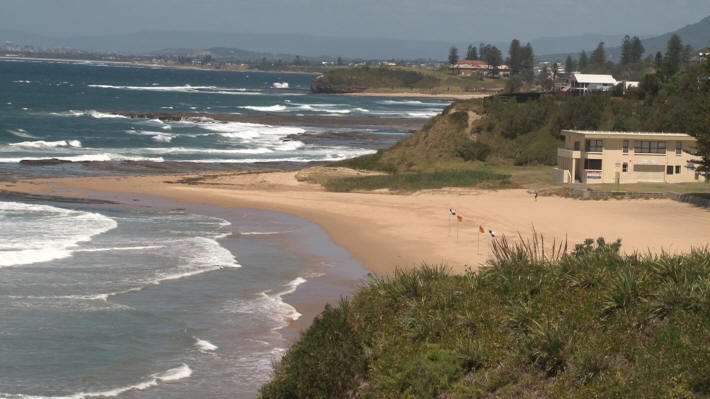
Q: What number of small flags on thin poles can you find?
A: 4